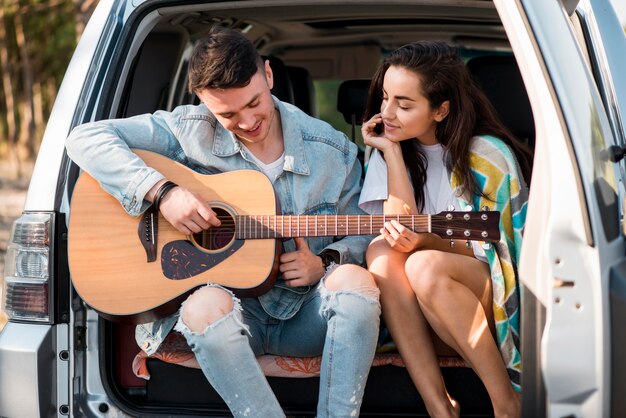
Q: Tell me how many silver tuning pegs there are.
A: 6